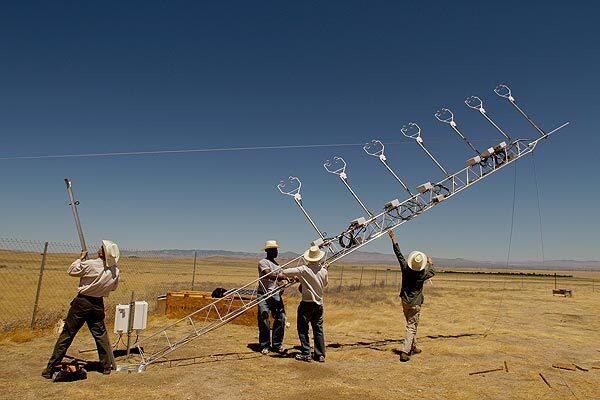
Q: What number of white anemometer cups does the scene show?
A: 7